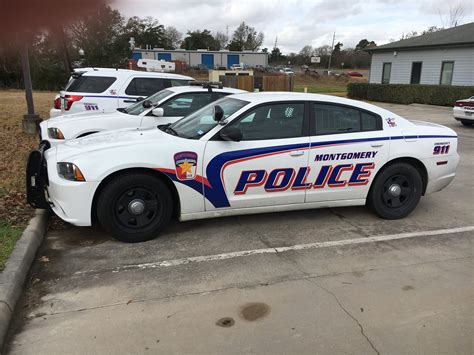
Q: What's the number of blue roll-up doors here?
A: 4